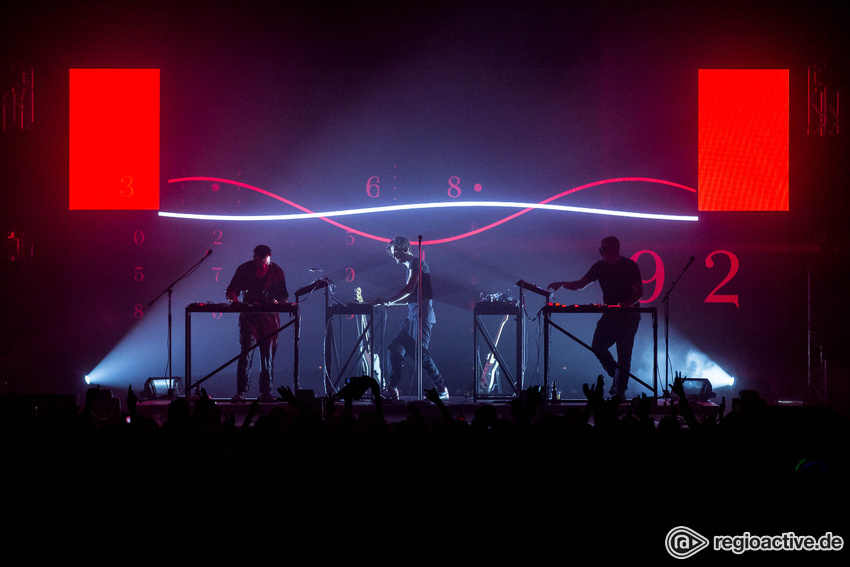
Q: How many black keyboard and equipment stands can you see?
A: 4